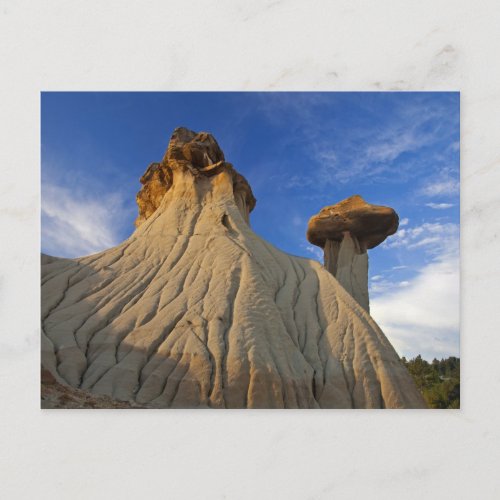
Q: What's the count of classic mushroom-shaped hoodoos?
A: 1